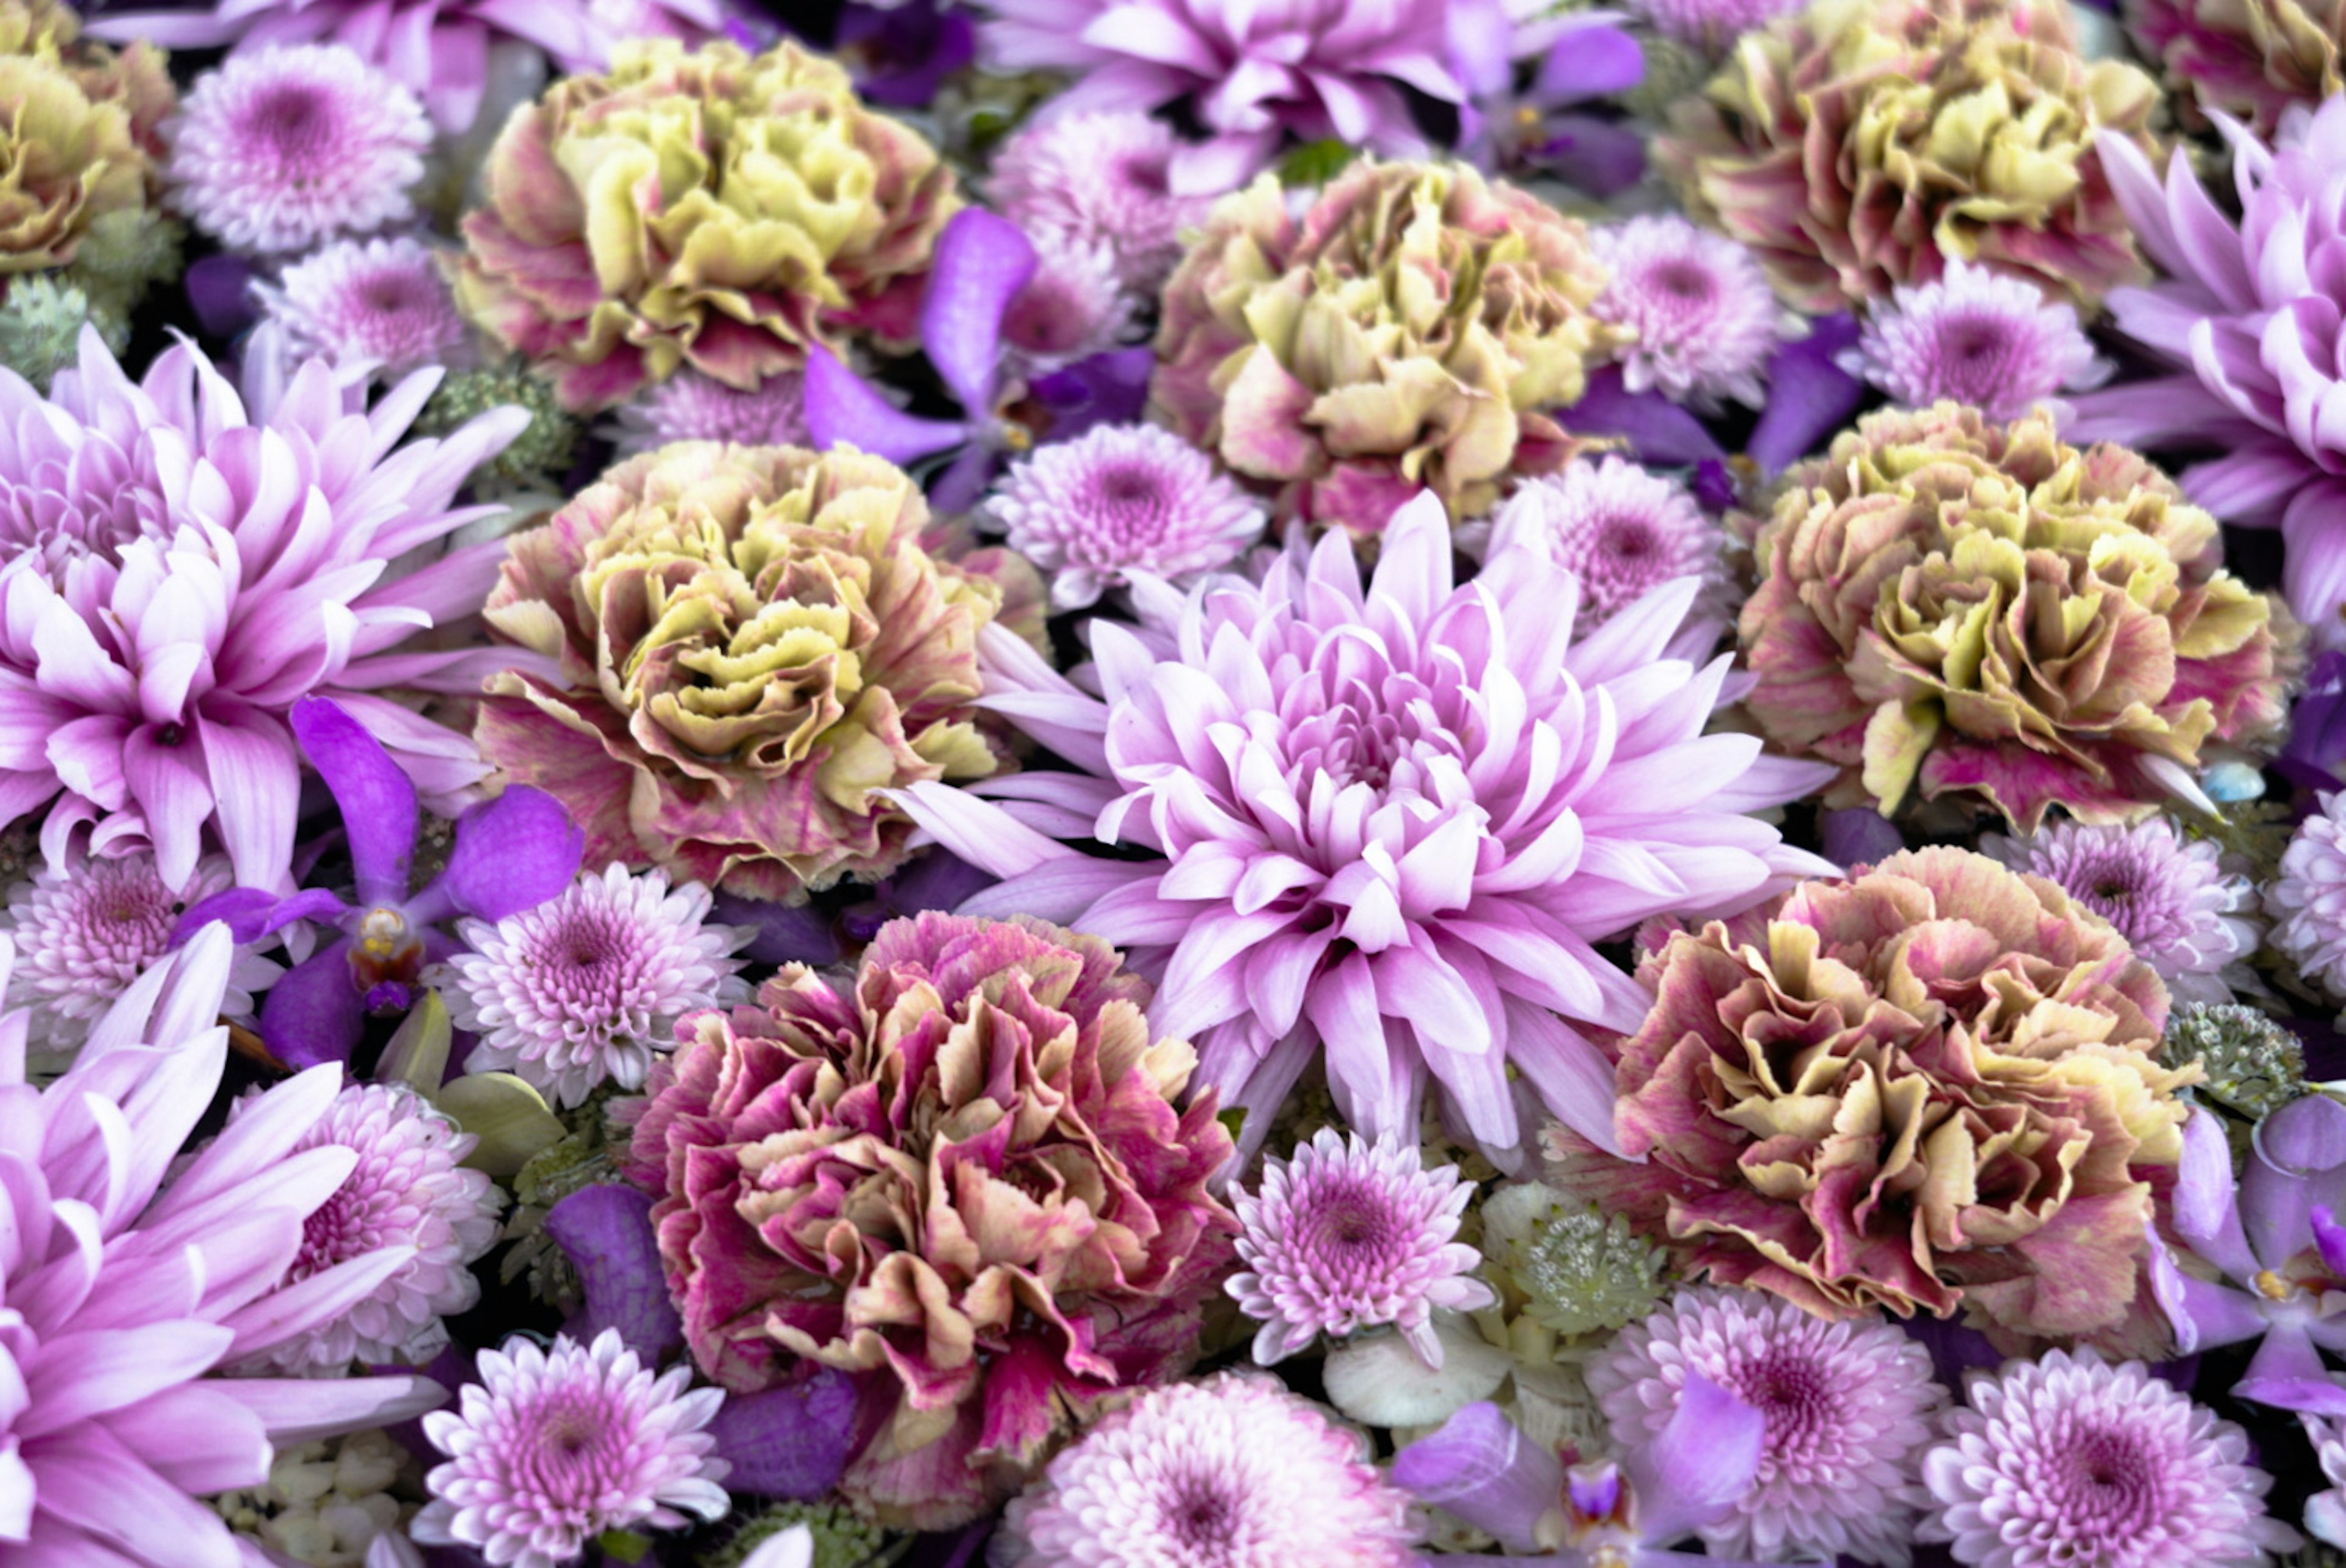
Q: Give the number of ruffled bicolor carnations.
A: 9